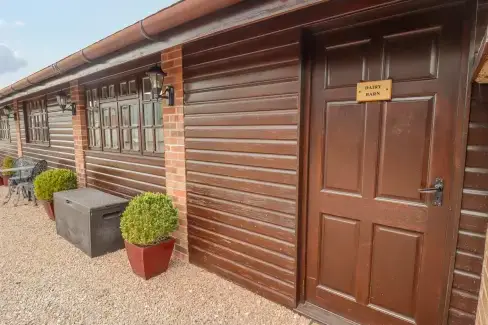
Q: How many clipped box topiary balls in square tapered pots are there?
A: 3